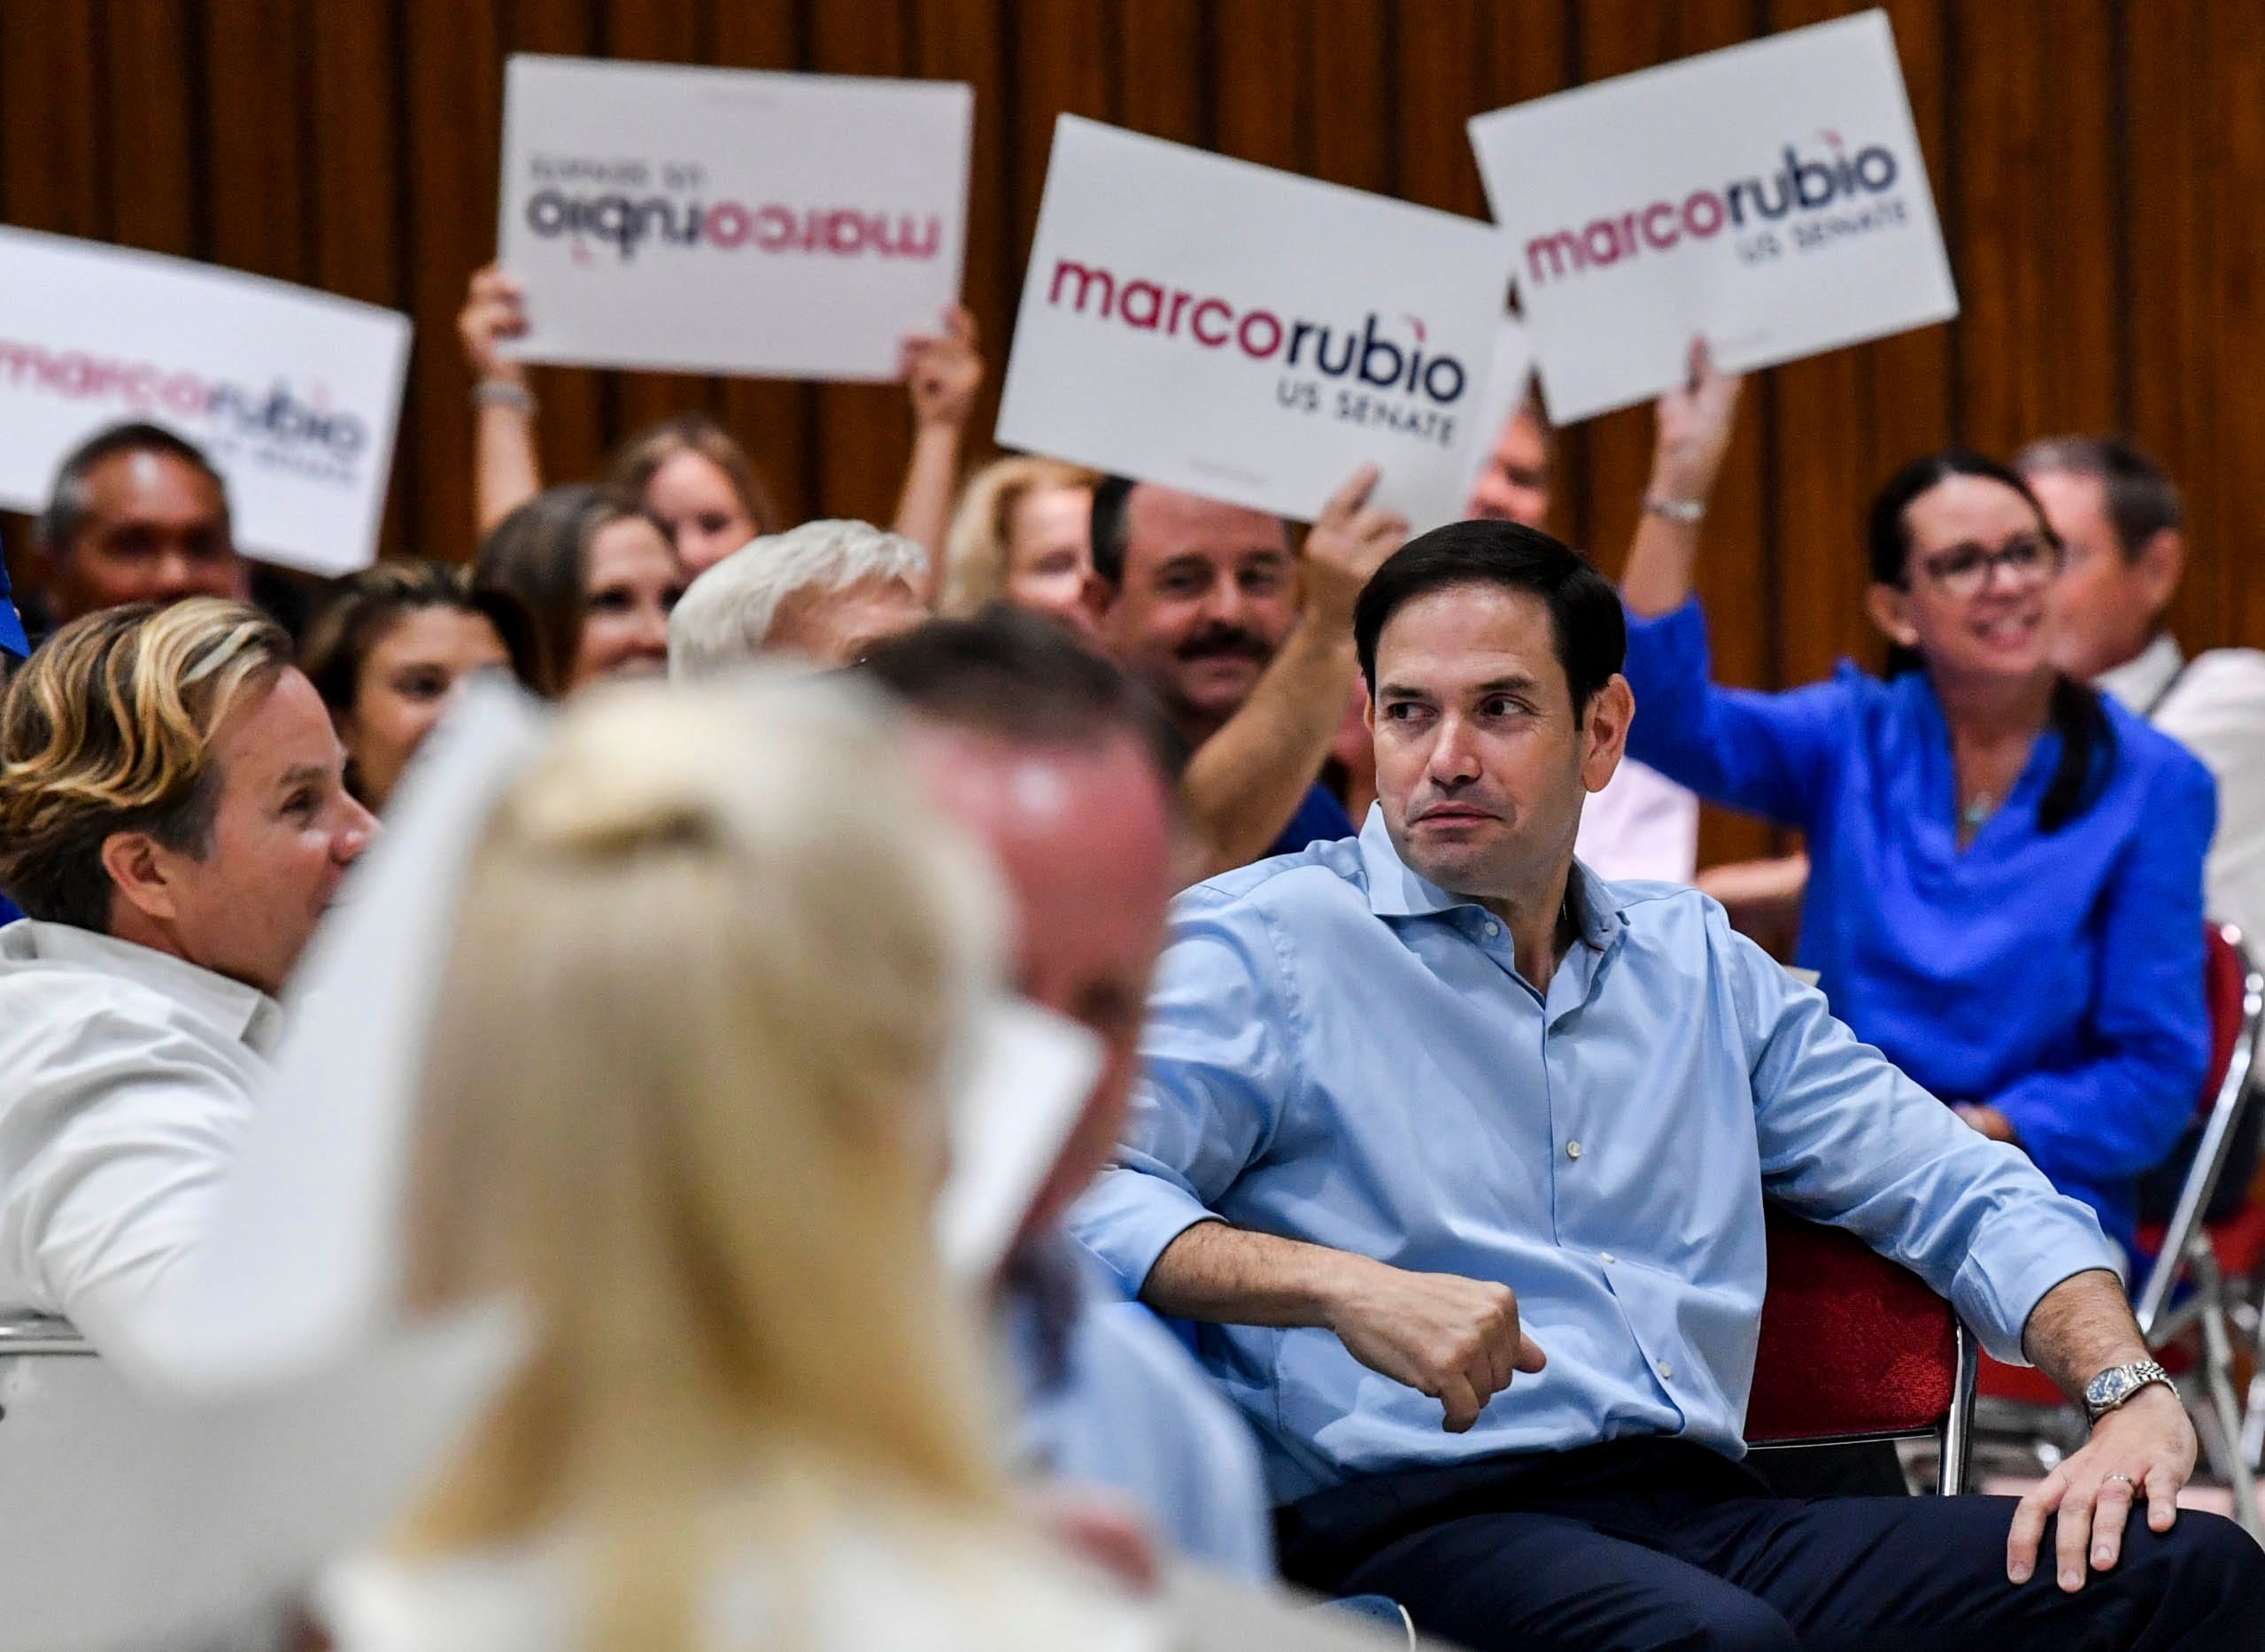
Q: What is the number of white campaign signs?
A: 4